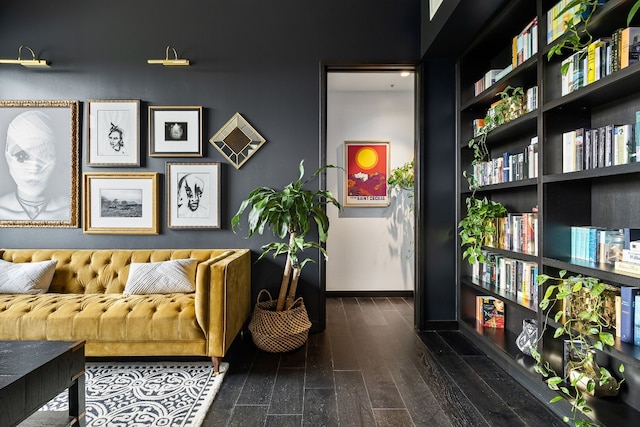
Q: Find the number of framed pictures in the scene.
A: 6